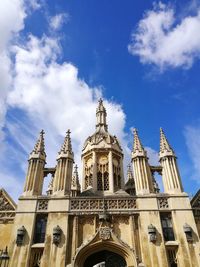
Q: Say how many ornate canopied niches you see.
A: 4